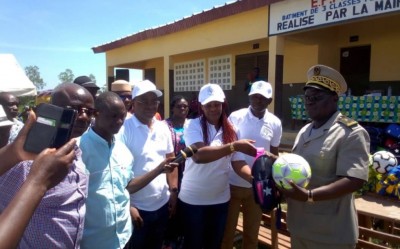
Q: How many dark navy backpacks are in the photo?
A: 1